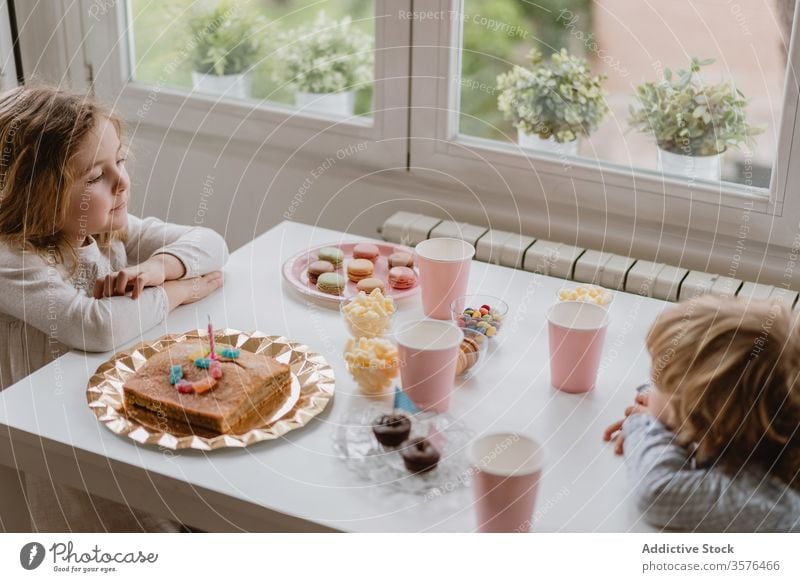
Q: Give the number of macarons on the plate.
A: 8